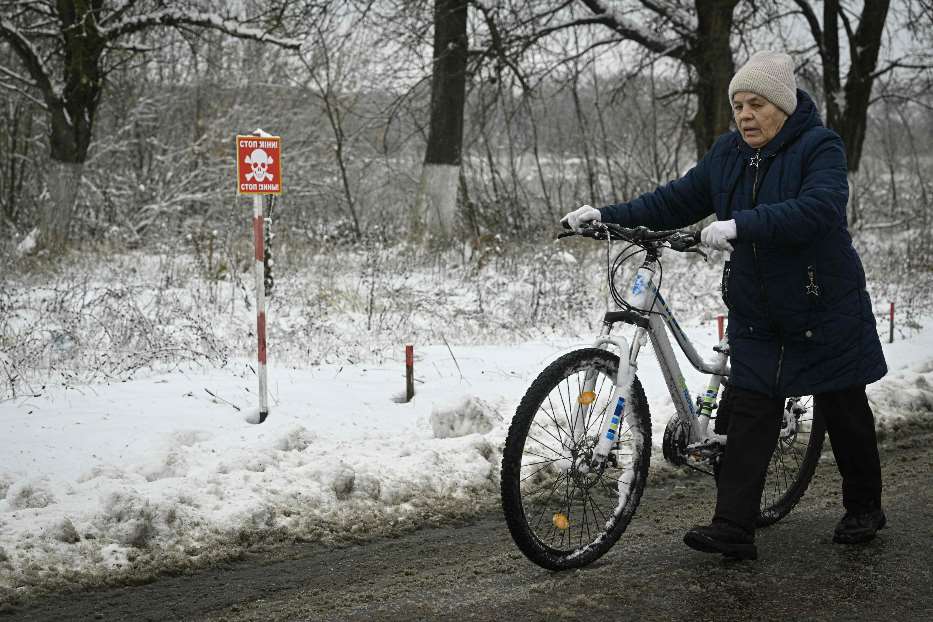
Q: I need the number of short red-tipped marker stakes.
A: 3